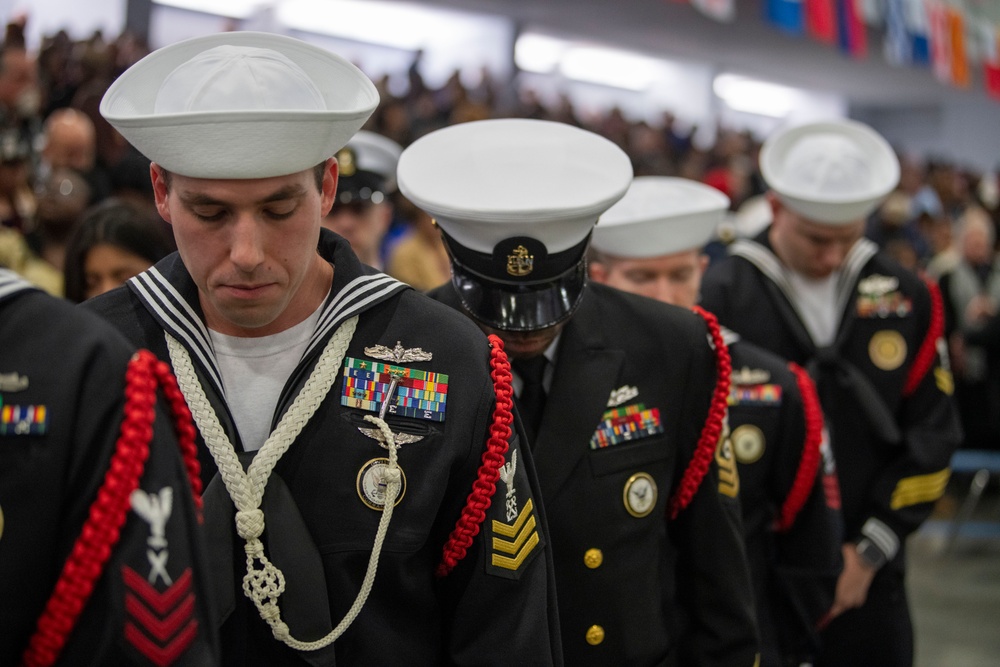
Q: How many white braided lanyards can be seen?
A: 1